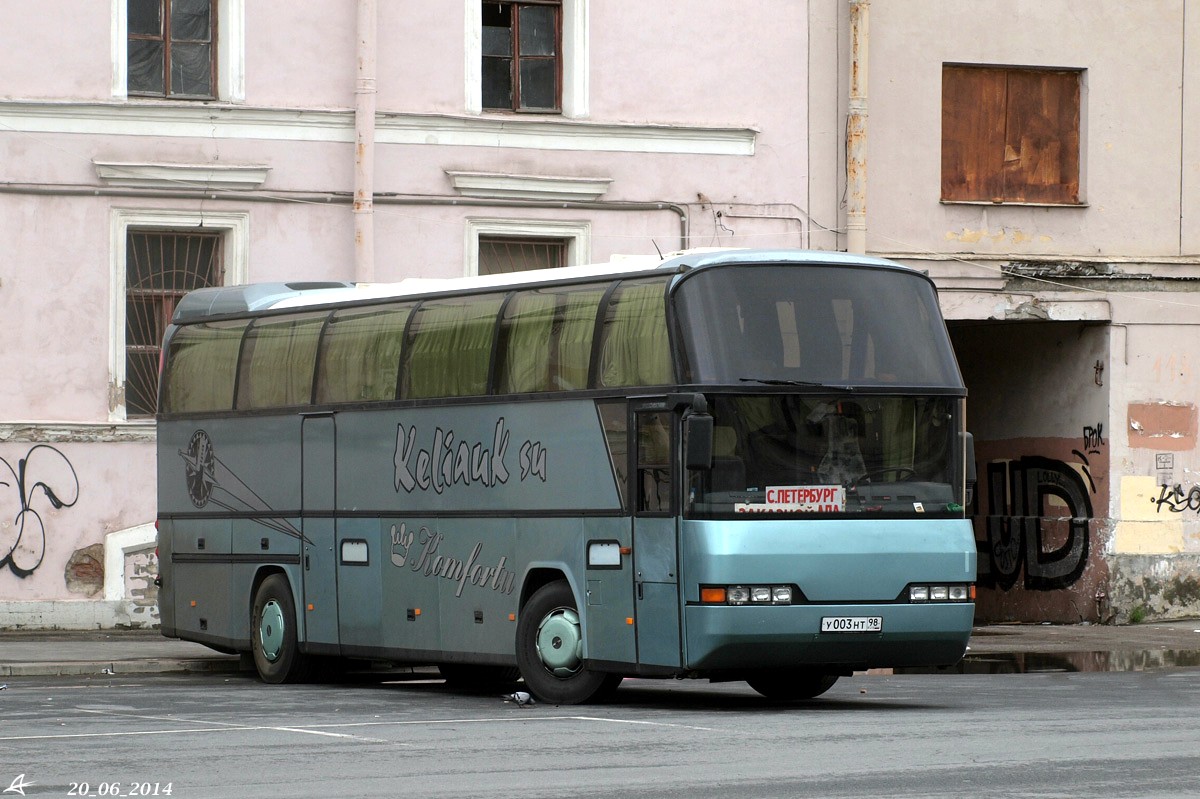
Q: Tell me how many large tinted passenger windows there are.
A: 6